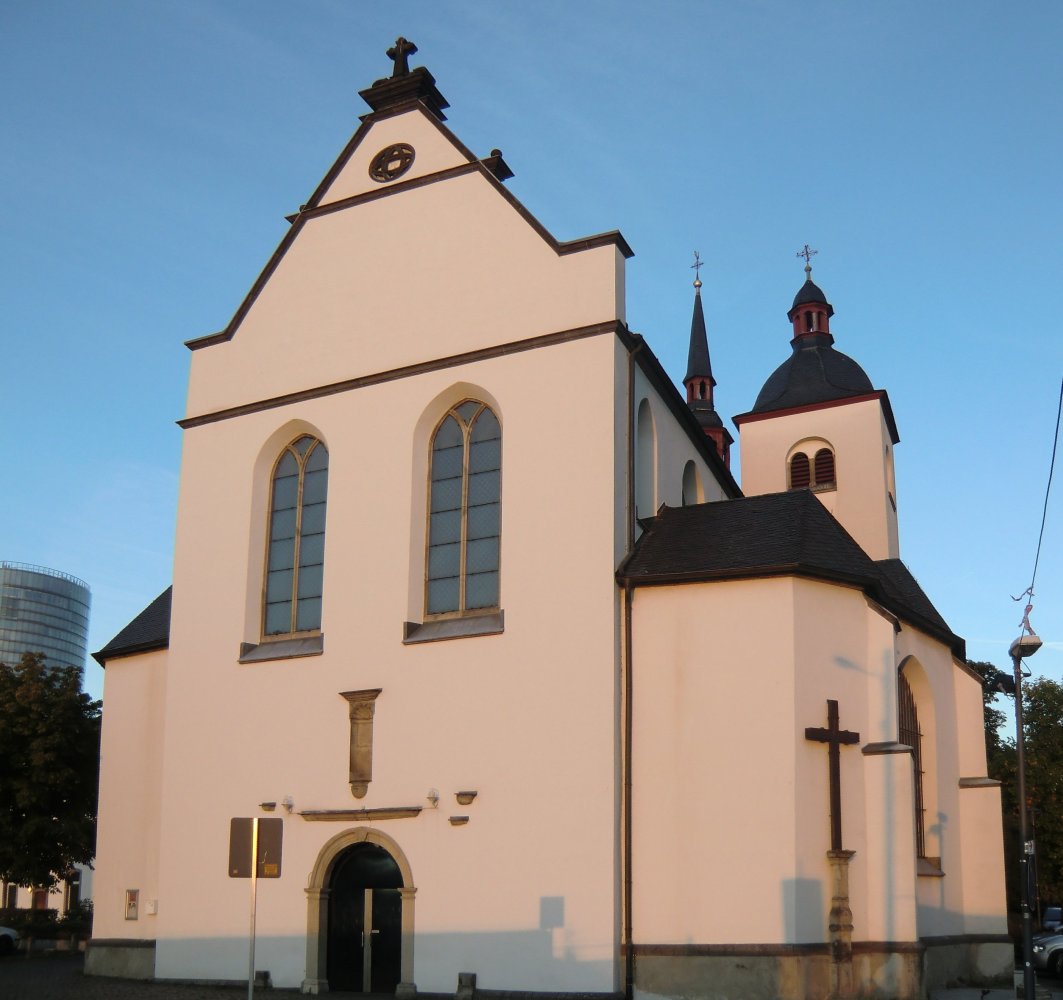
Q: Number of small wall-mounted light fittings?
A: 2